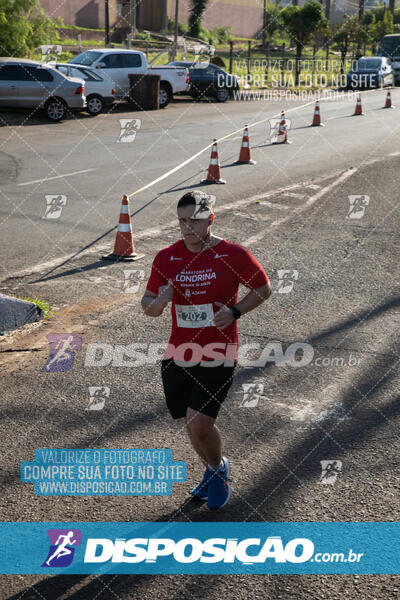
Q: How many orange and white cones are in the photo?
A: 7